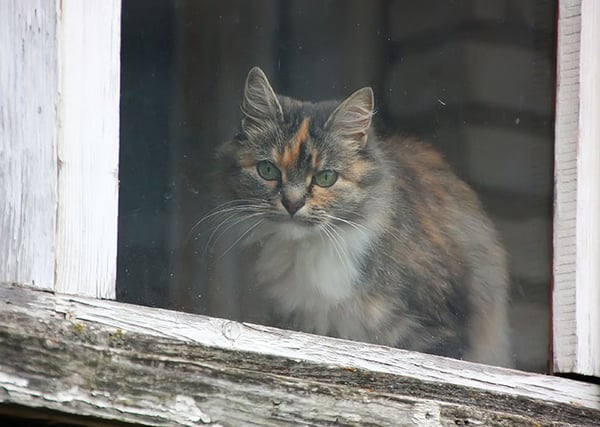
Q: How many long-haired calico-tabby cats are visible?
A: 1